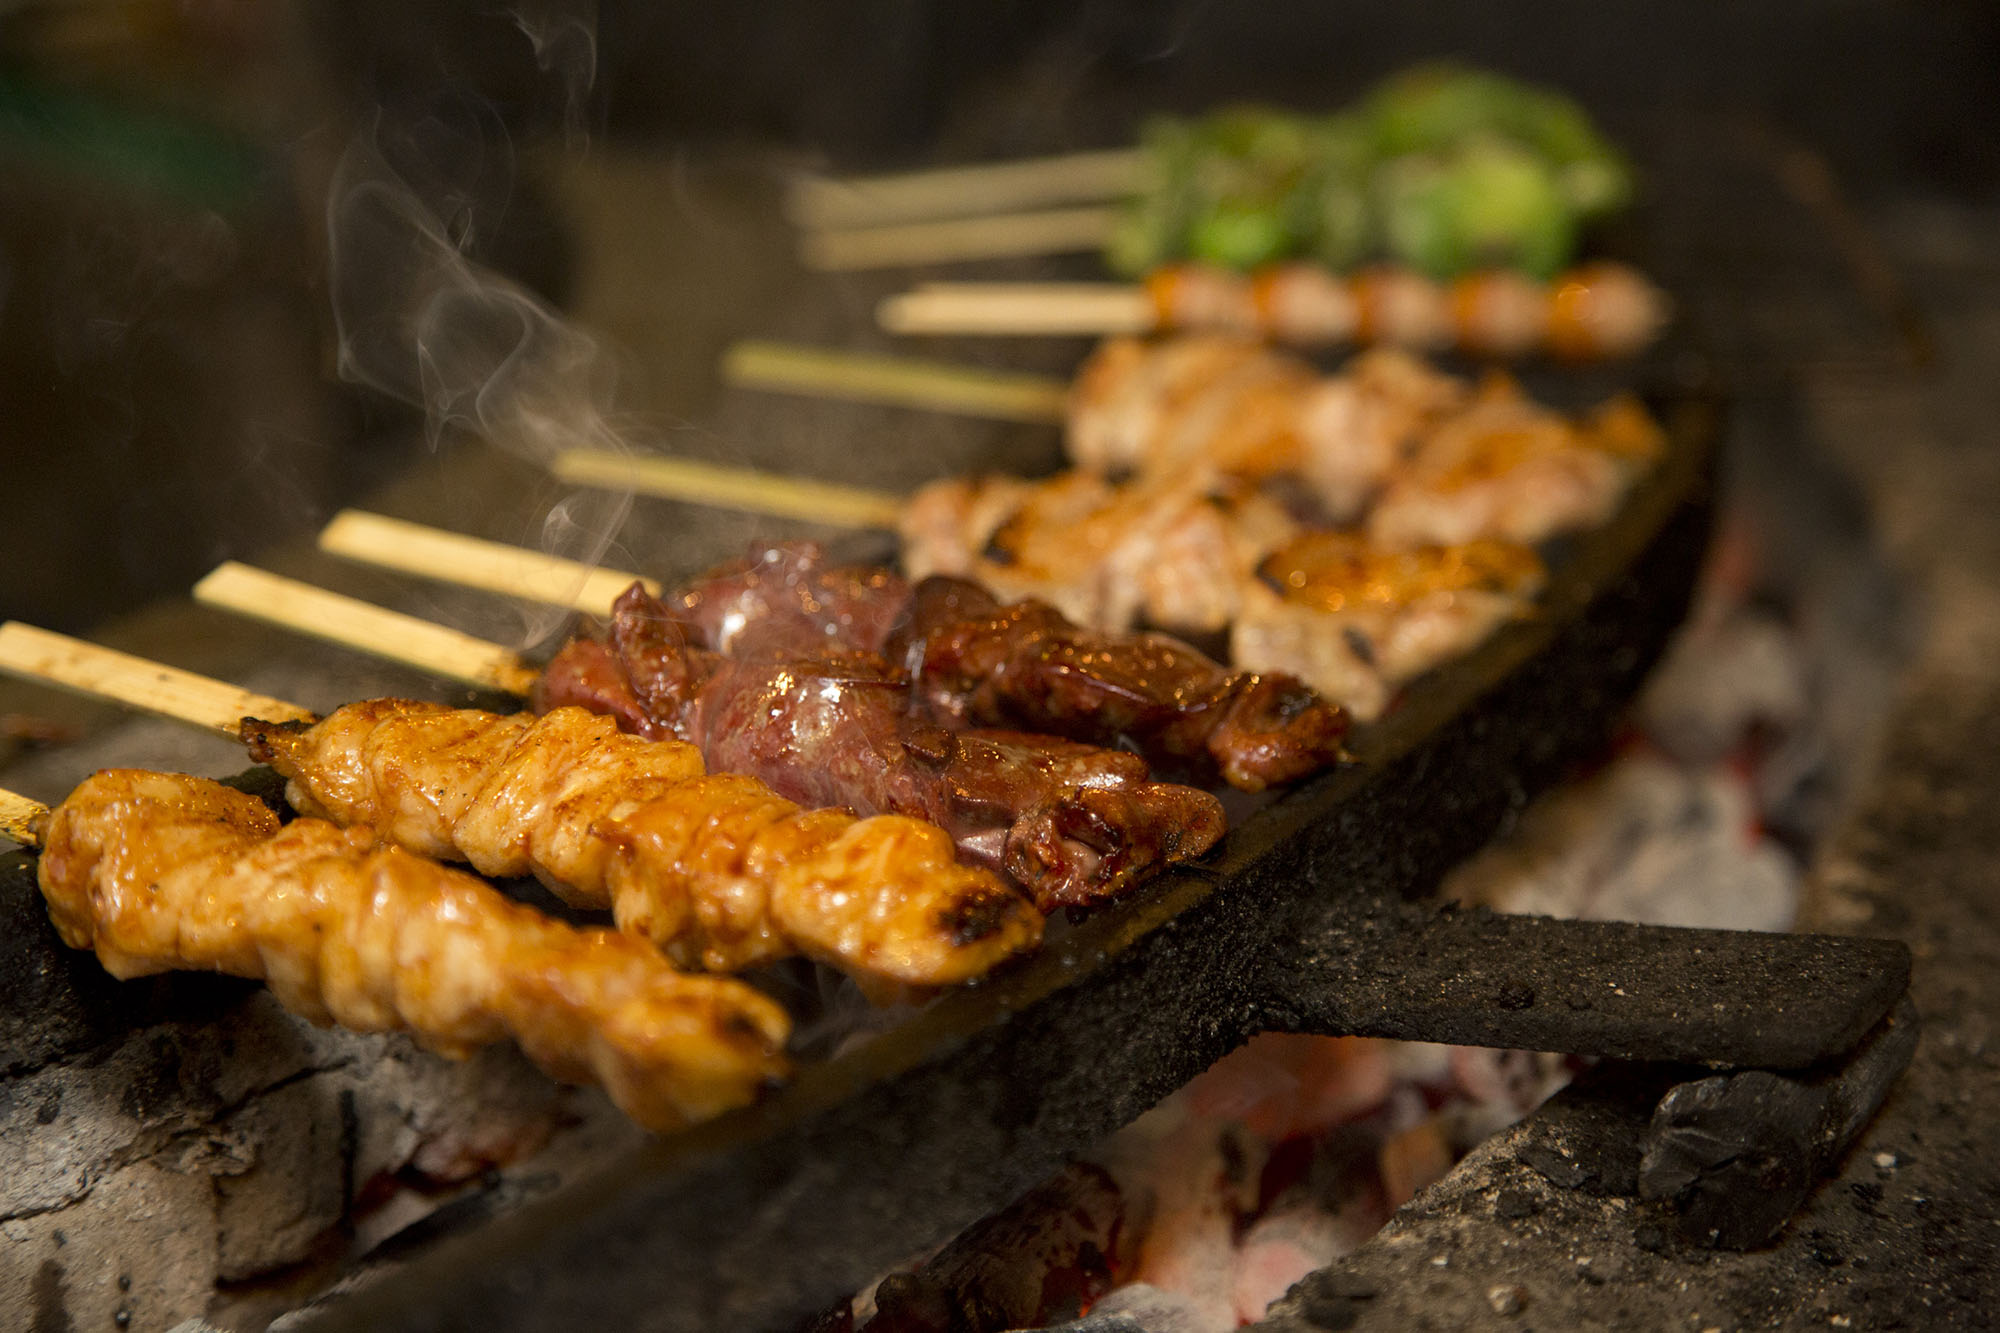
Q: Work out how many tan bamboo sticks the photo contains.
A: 9